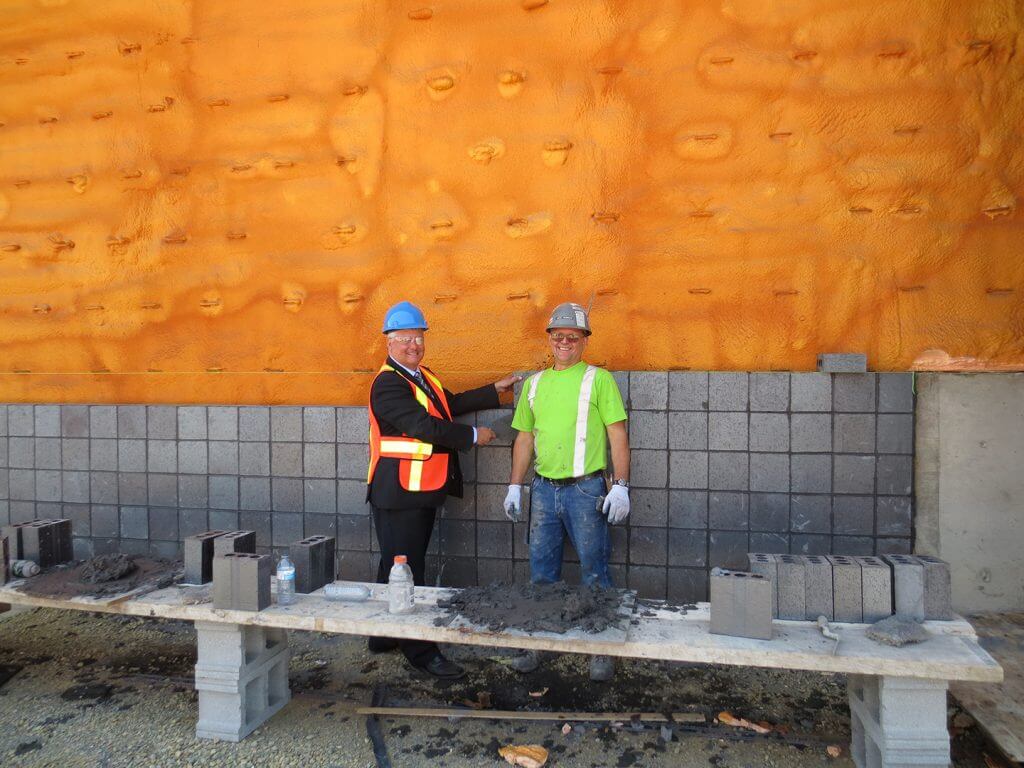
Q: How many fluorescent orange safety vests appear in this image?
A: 1